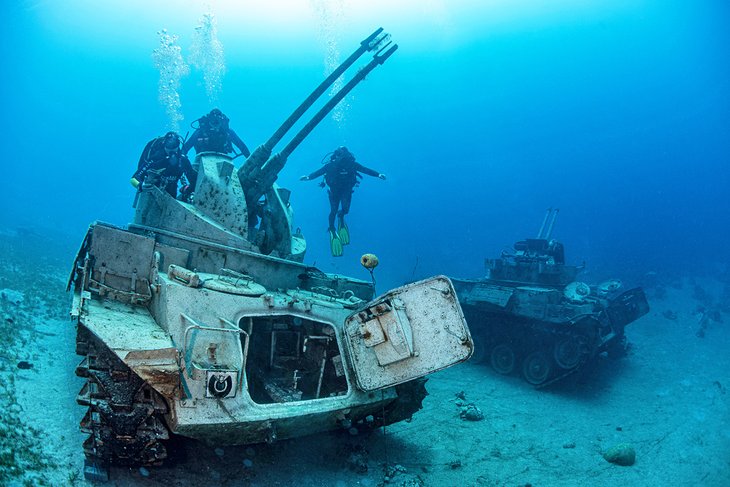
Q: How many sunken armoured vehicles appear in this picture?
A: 2